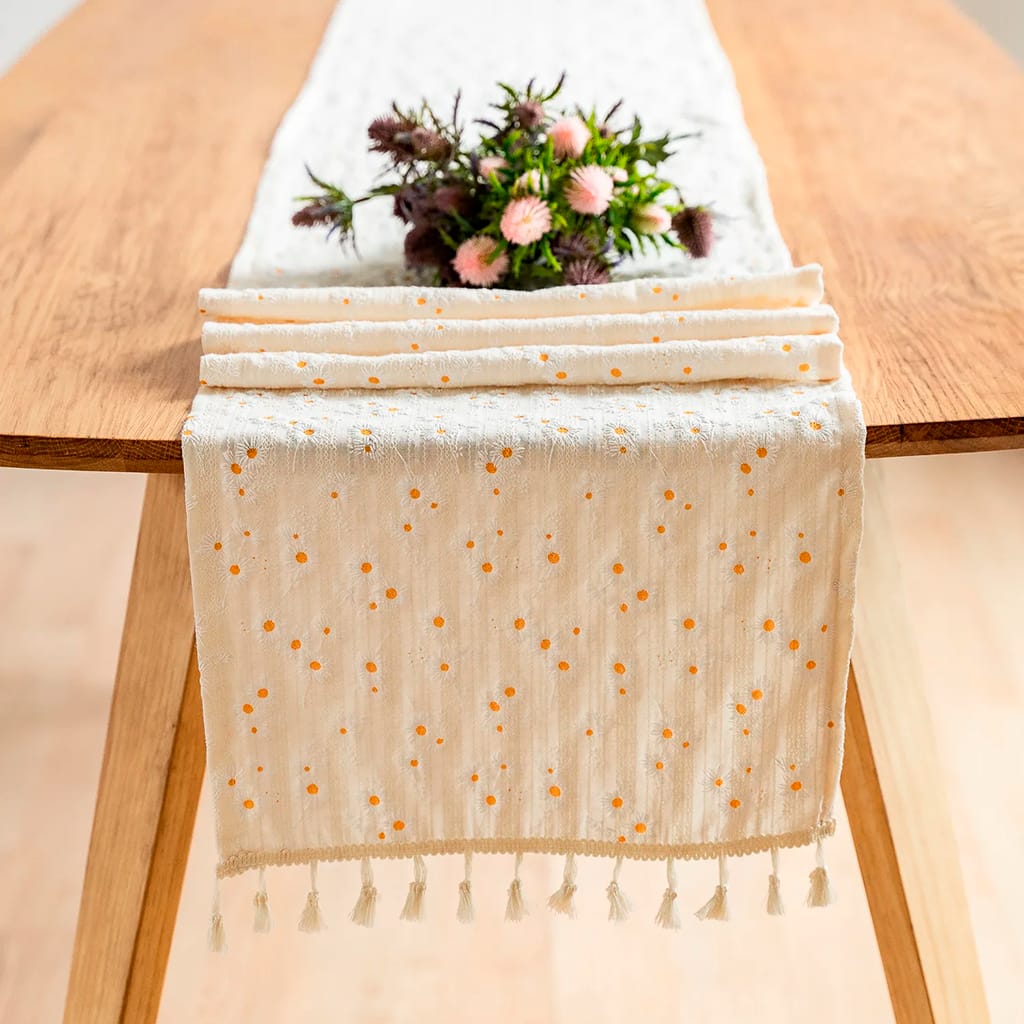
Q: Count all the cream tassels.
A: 13